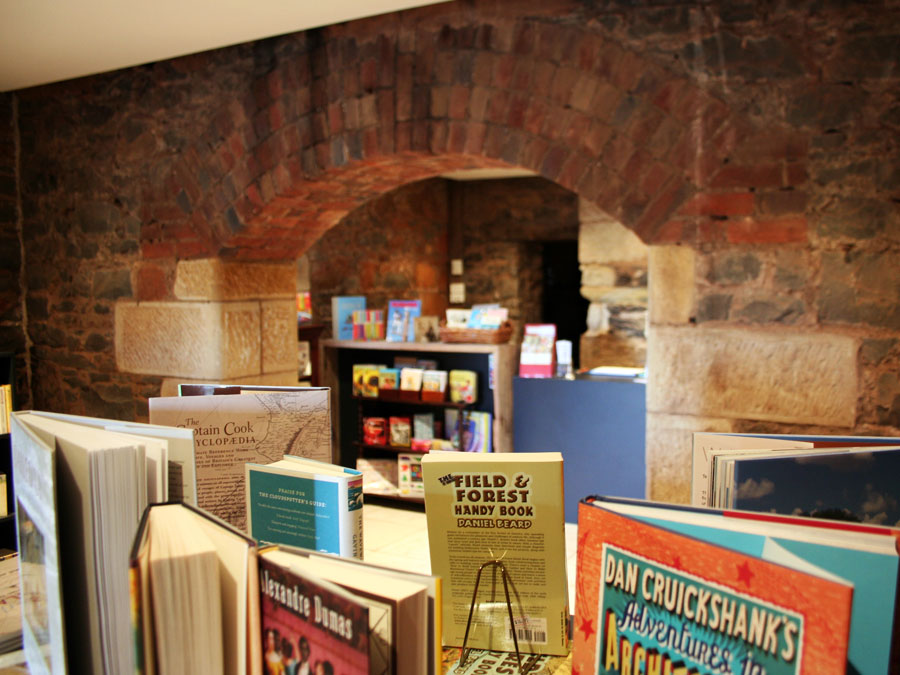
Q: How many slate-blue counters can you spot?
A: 1